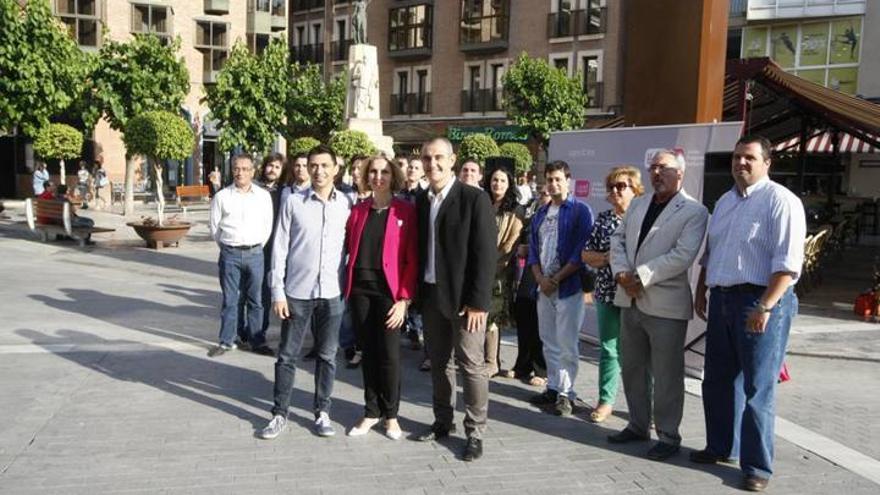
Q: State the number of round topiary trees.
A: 6